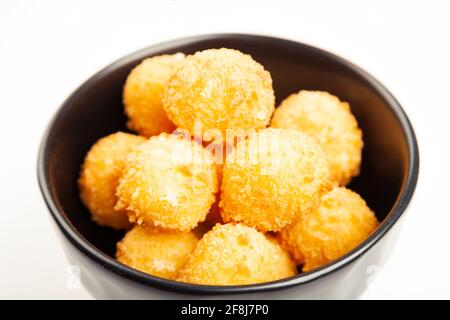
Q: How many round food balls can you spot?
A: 9